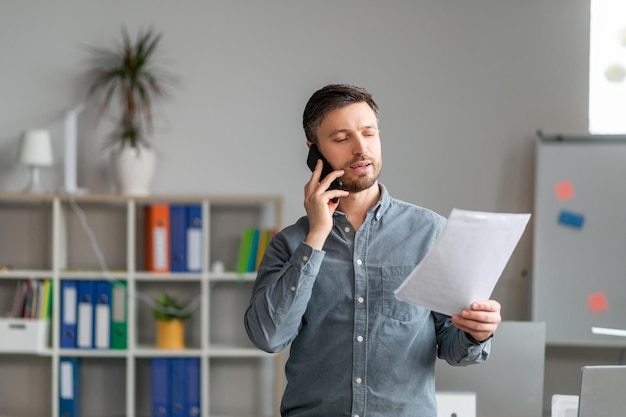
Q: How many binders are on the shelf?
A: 11